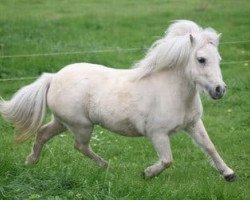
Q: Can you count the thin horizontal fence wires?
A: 2